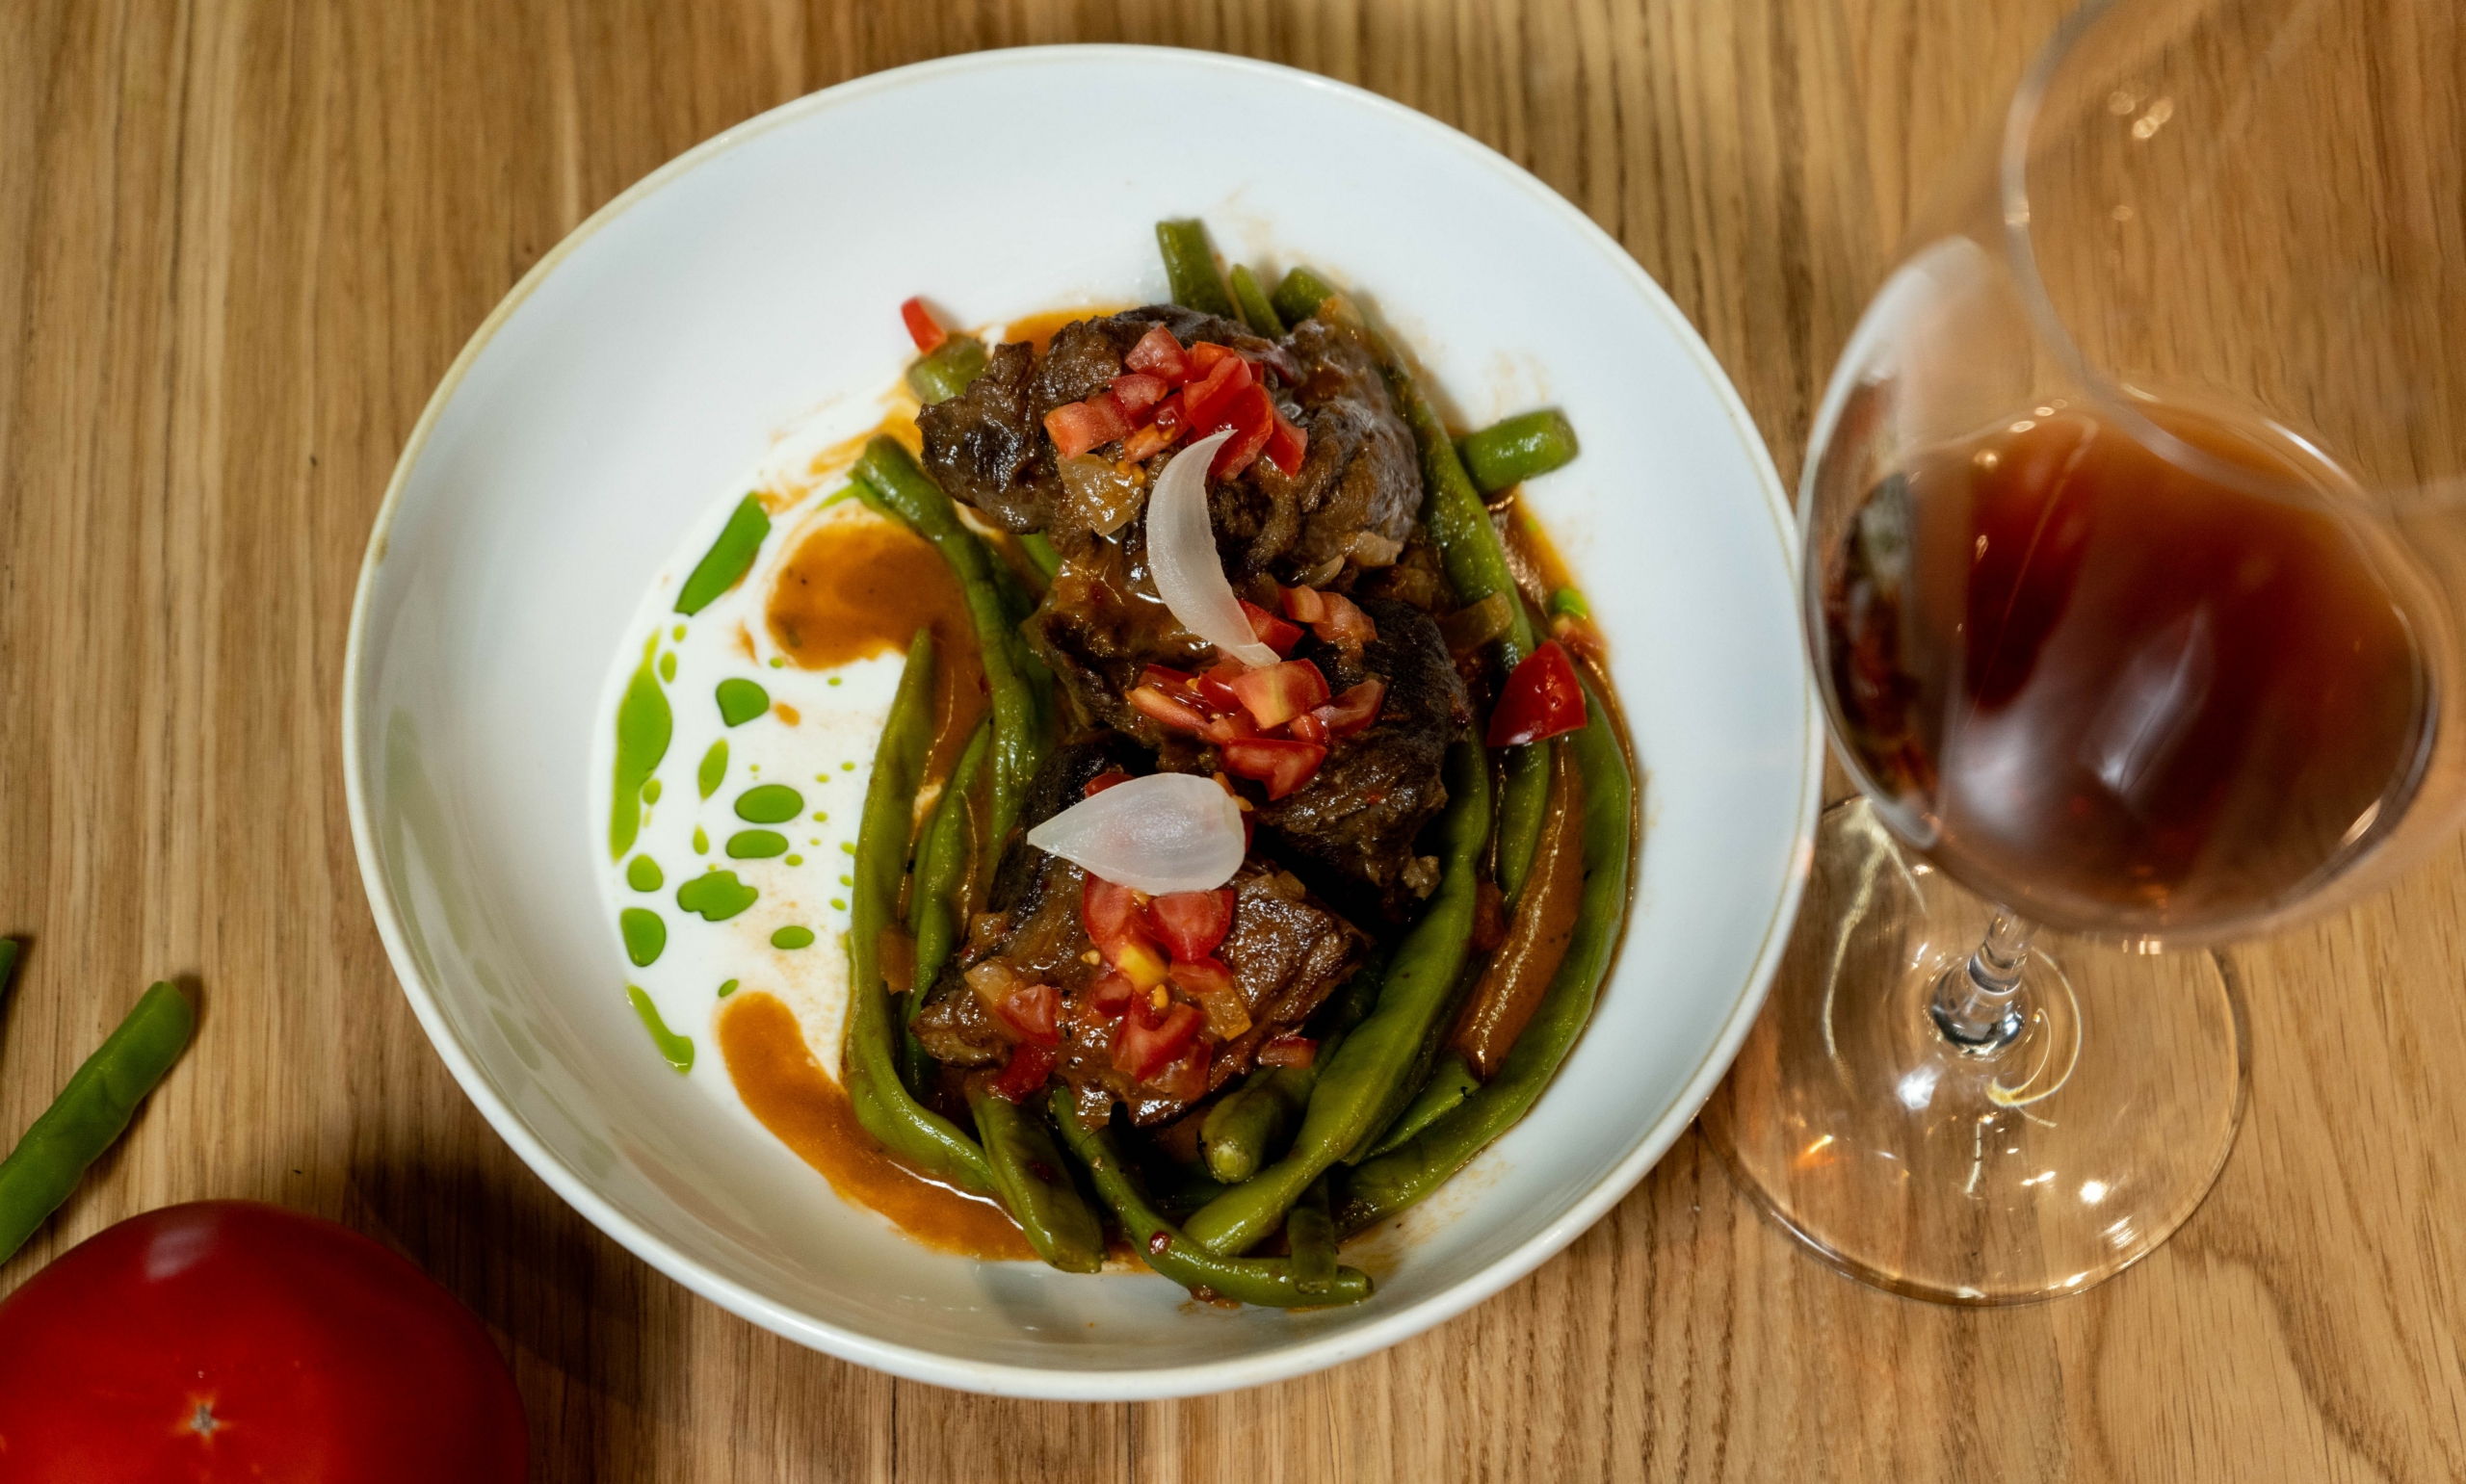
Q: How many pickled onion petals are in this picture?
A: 2